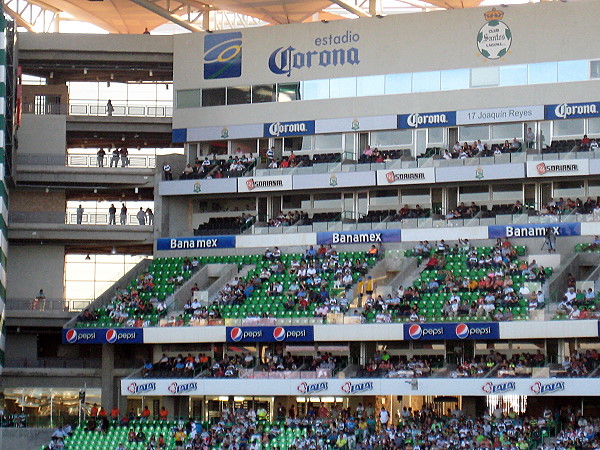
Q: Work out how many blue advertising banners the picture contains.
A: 9